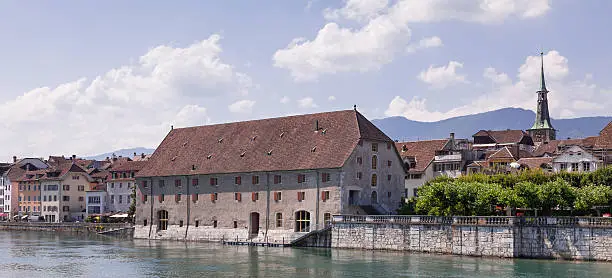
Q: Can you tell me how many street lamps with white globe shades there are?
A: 0